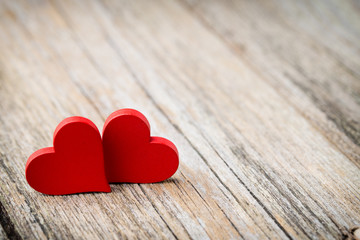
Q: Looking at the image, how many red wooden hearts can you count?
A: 2